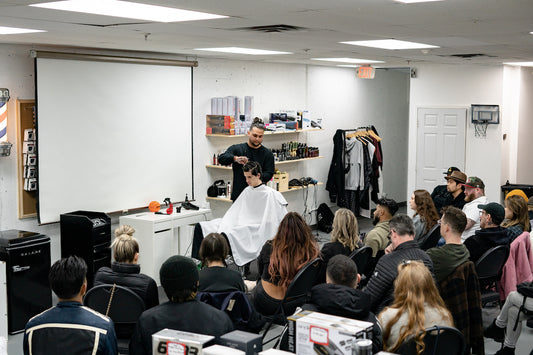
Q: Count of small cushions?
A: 0